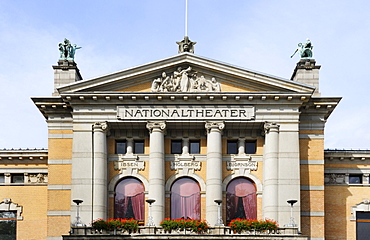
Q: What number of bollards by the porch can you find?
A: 4